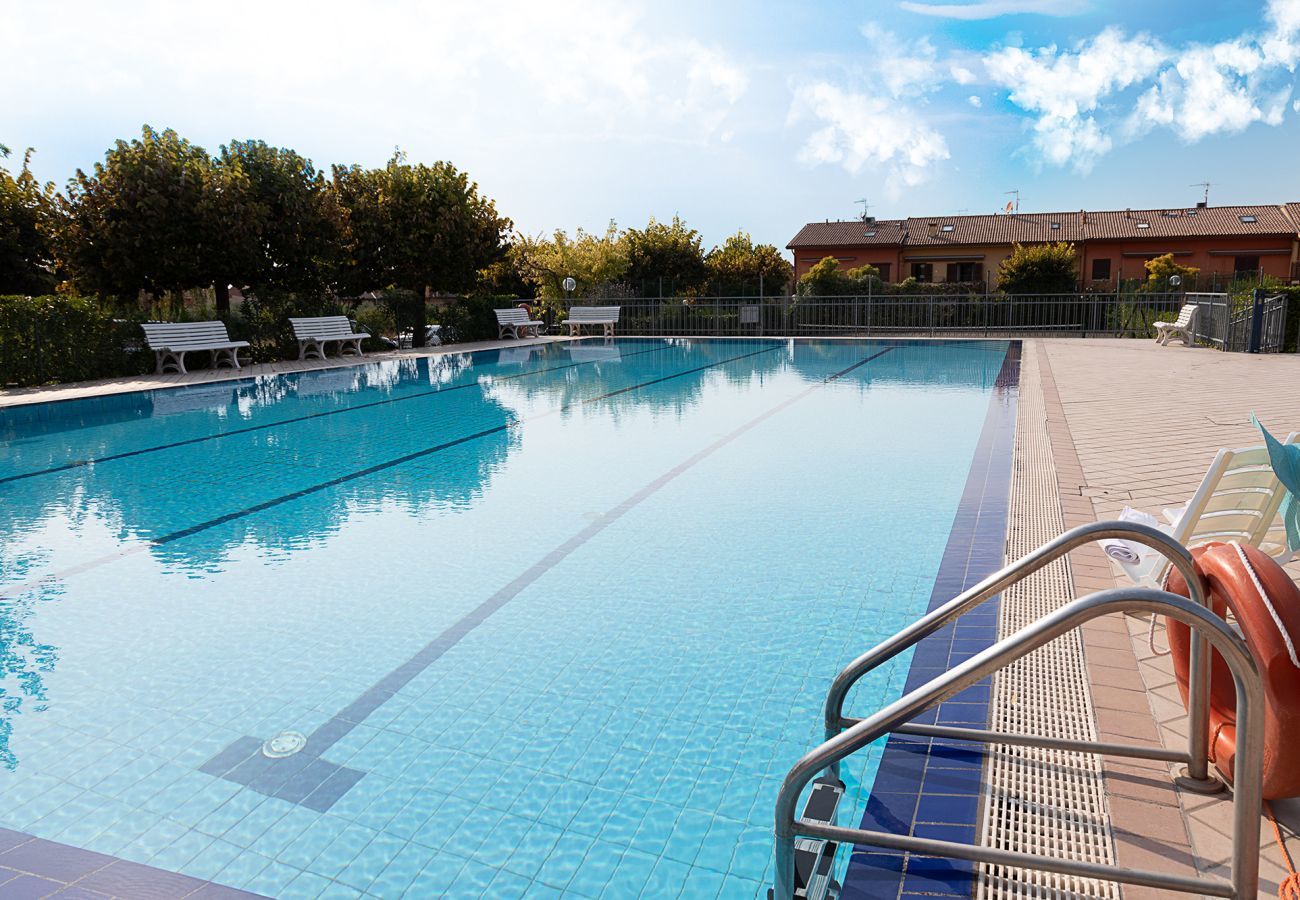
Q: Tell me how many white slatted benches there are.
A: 5